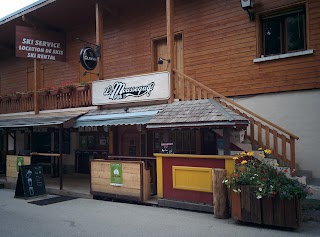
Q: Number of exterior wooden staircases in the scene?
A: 1